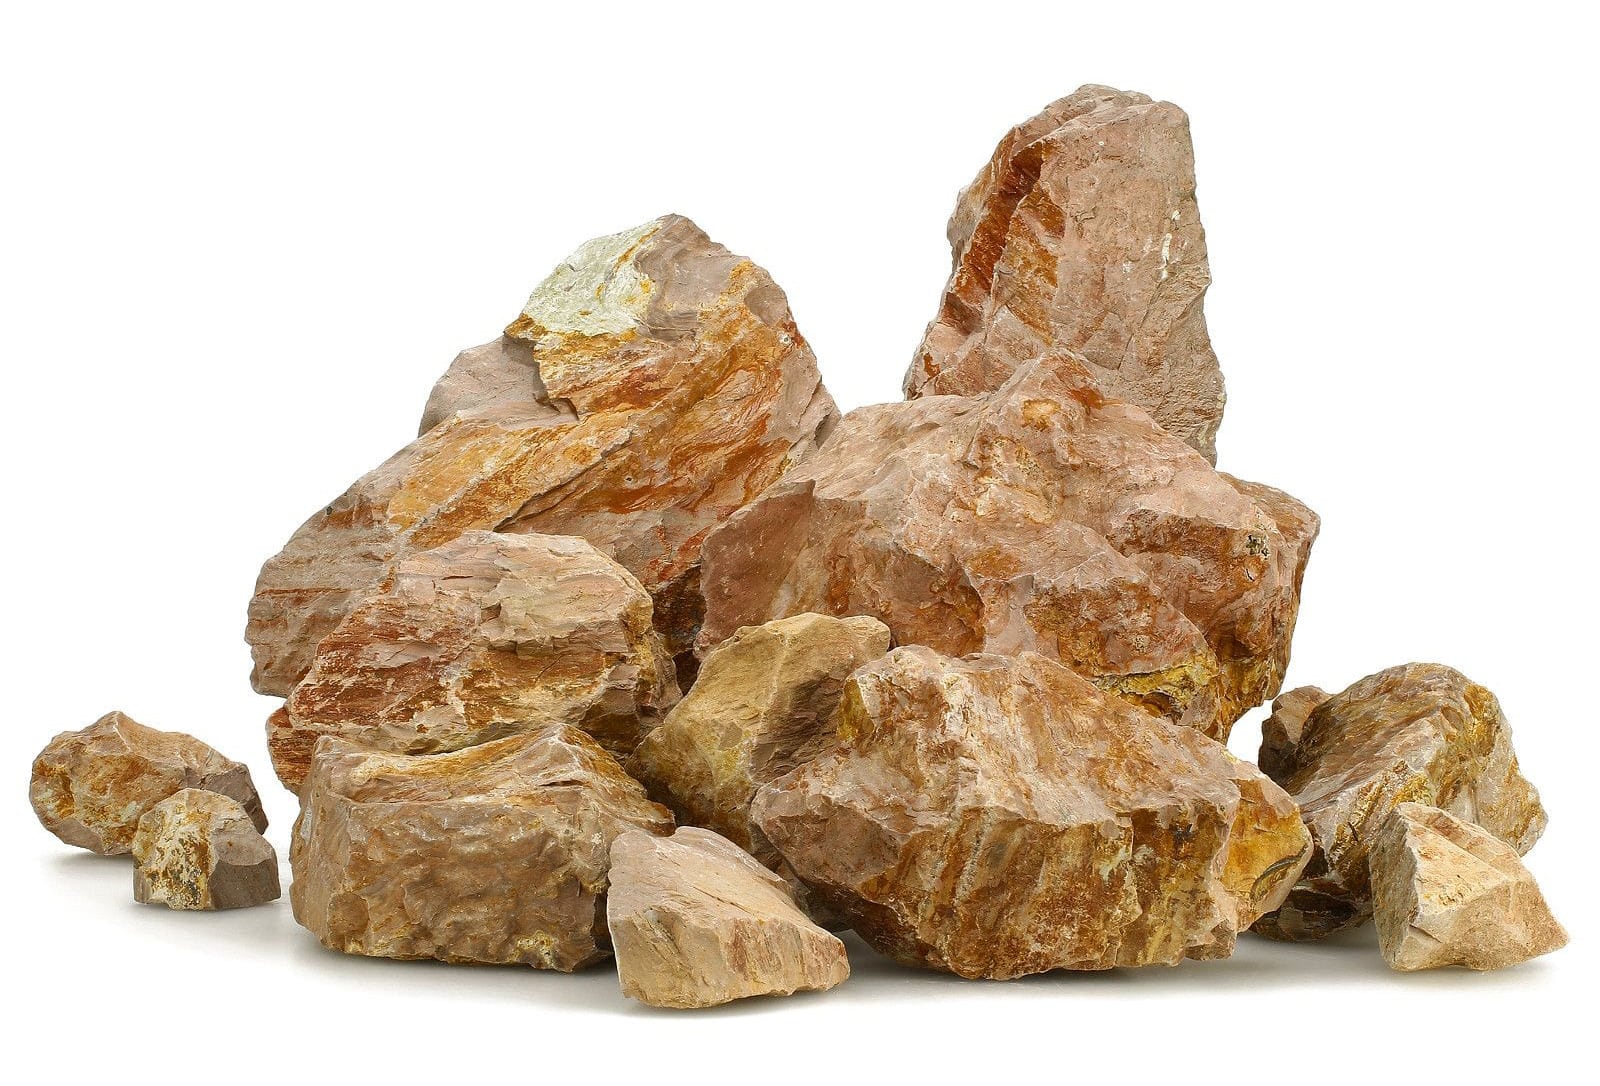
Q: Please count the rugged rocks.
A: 12